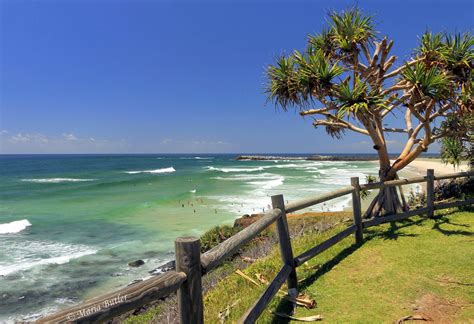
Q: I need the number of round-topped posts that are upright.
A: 4